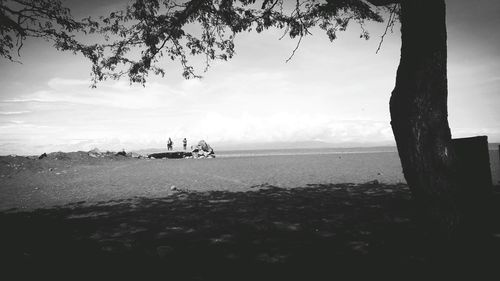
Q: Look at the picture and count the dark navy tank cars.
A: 0